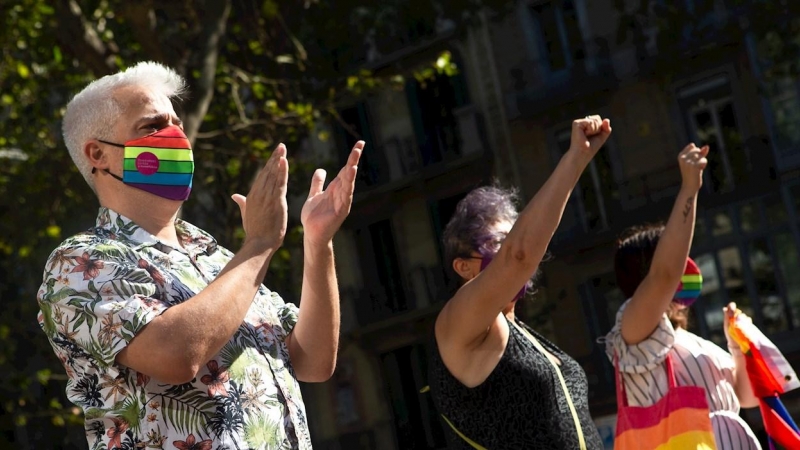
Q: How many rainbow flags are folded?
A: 1